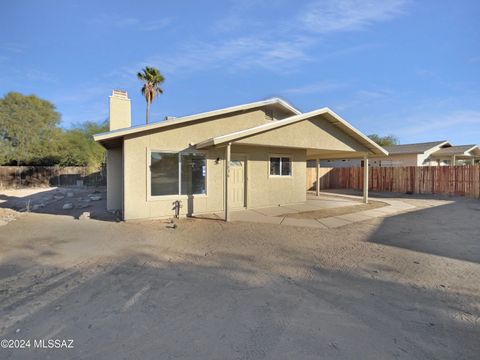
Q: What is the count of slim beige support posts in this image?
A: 3